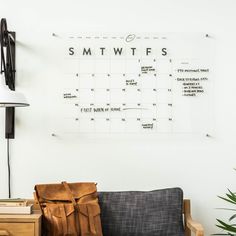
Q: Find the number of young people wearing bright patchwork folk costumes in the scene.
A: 0